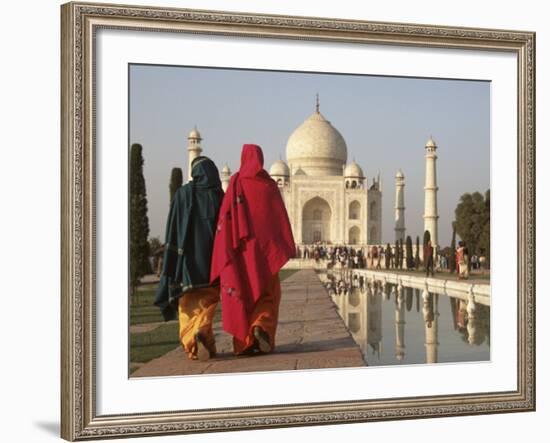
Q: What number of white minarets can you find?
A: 4